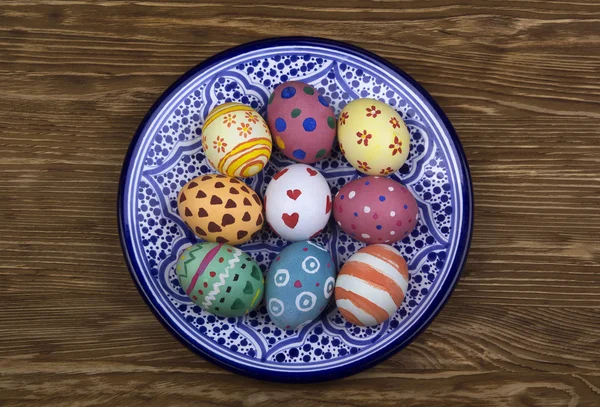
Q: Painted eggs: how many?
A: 9